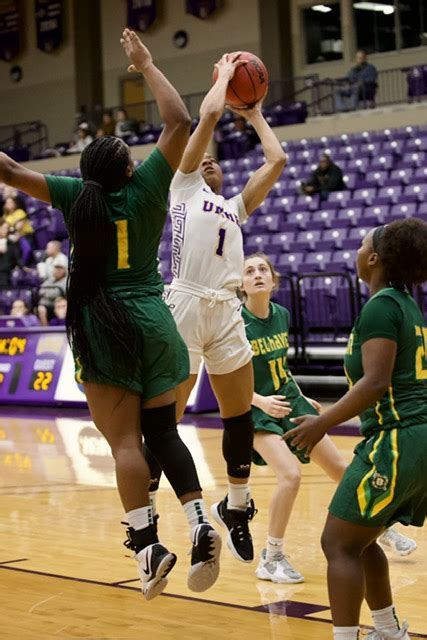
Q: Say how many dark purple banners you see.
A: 4